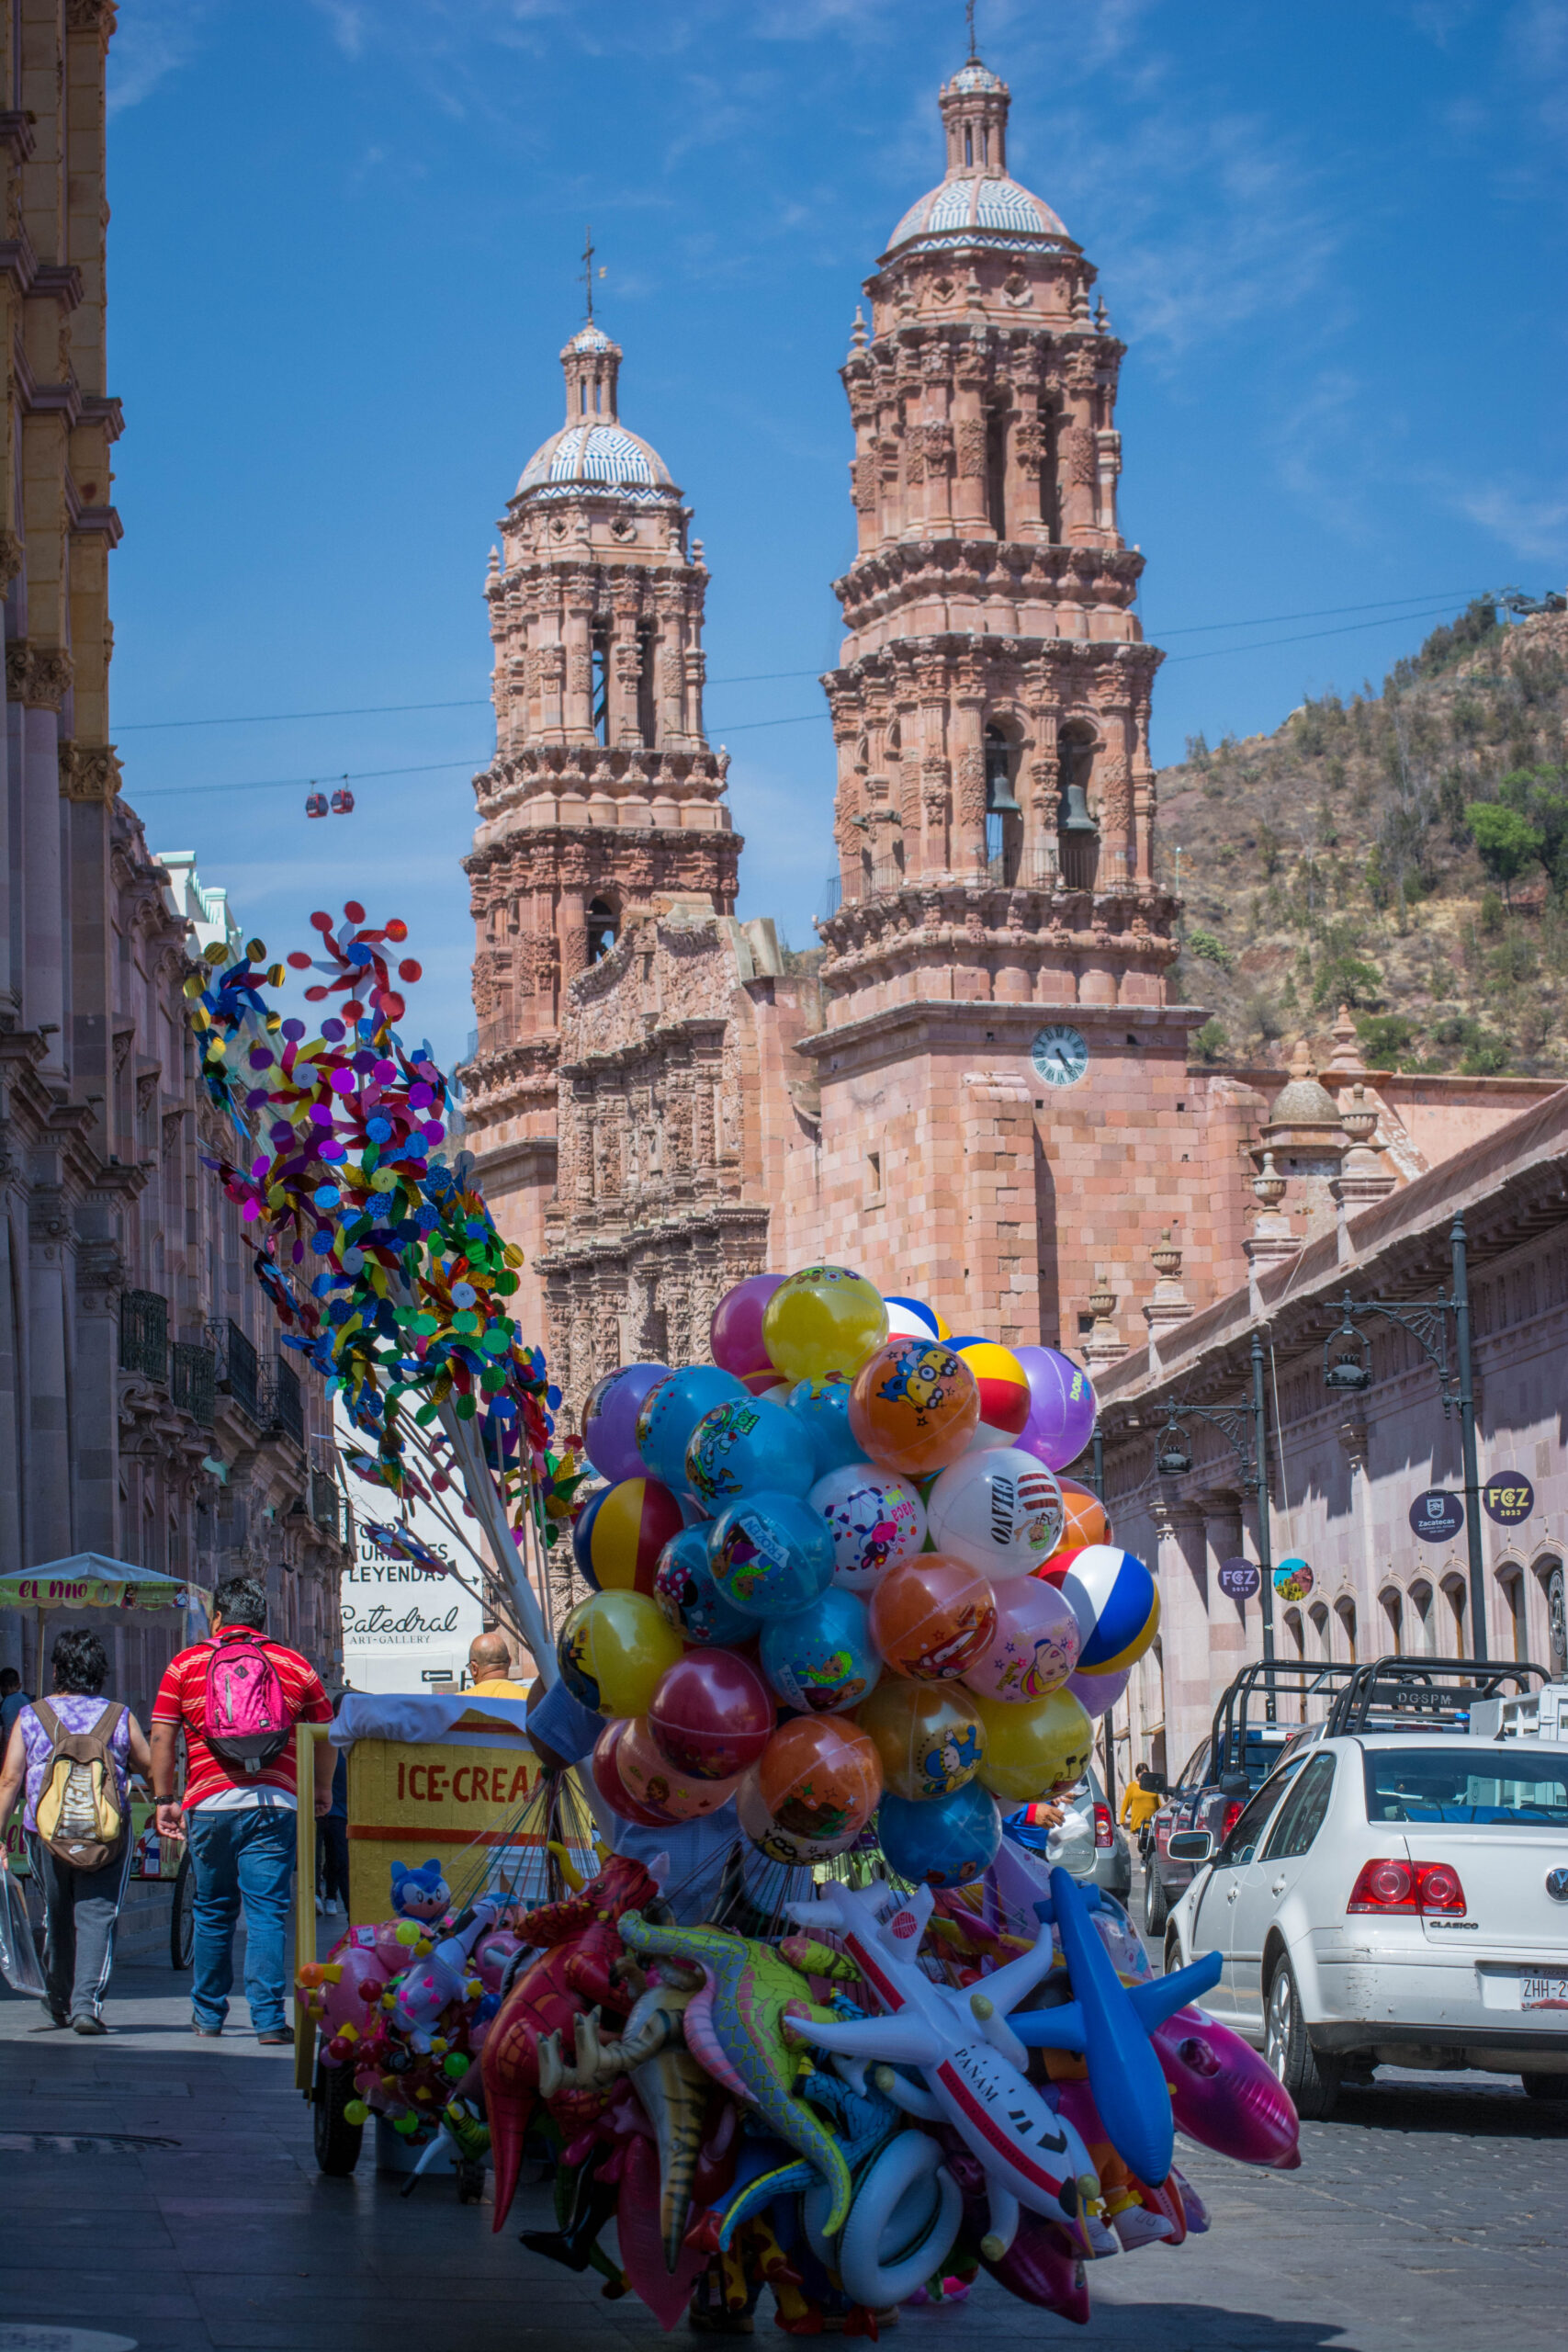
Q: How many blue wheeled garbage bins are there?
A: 0